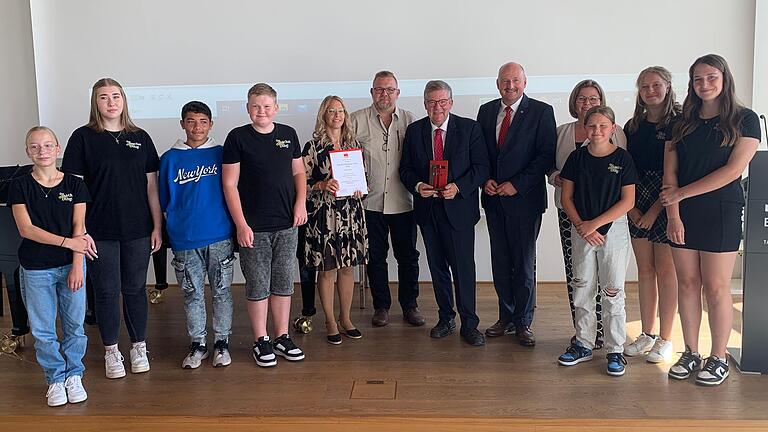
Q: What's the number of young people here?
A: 7